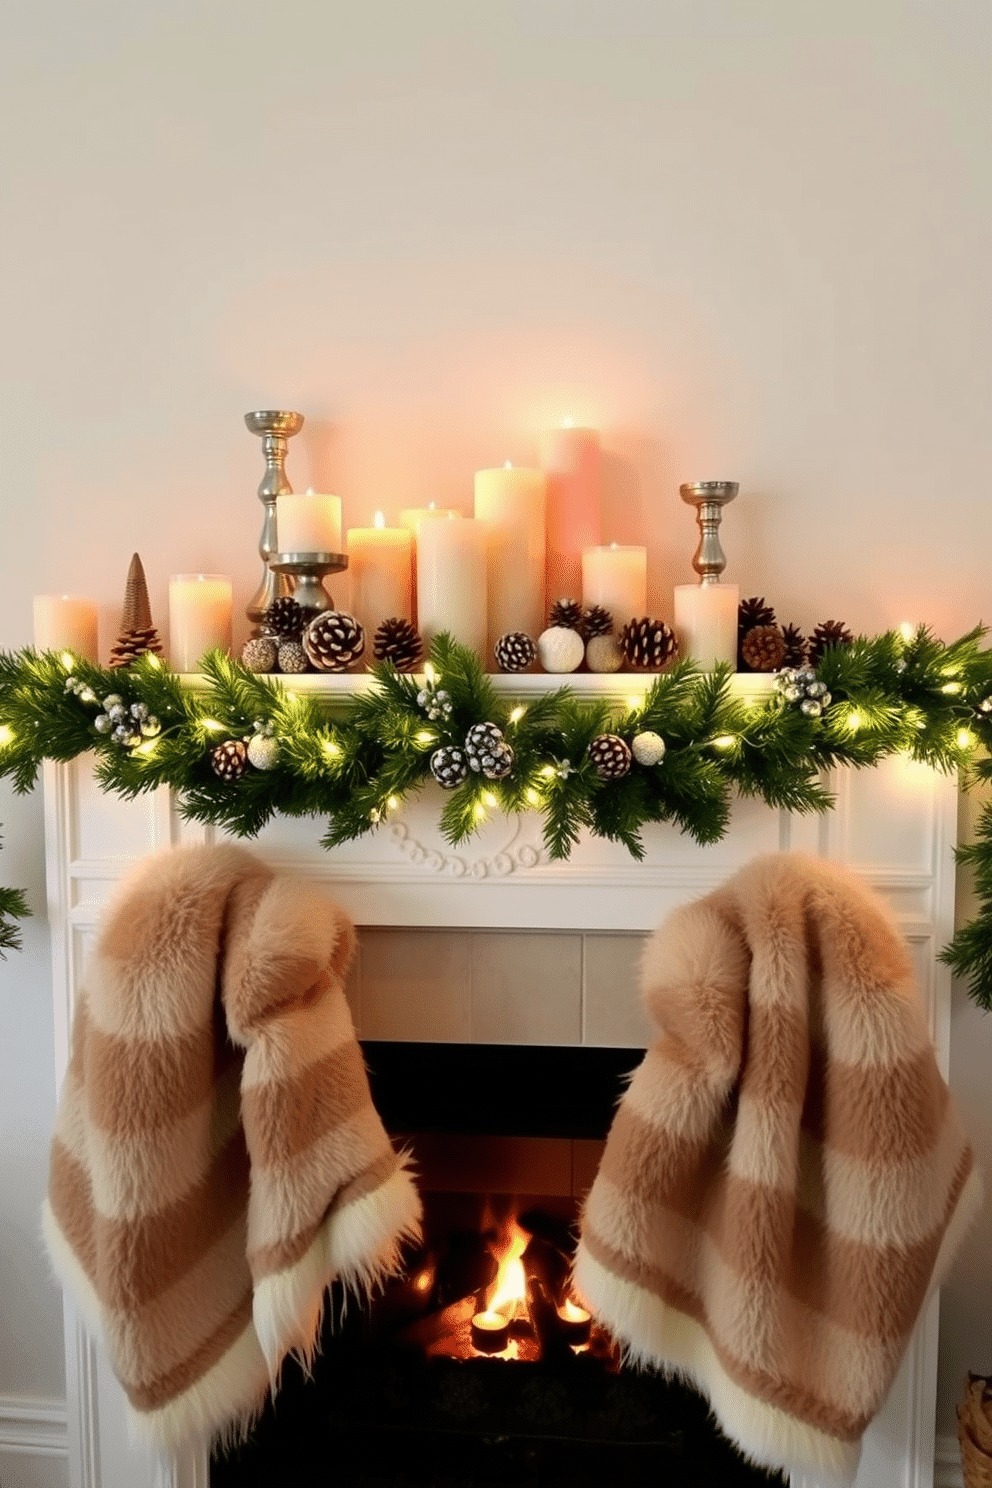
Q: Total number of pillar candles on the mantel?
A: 10